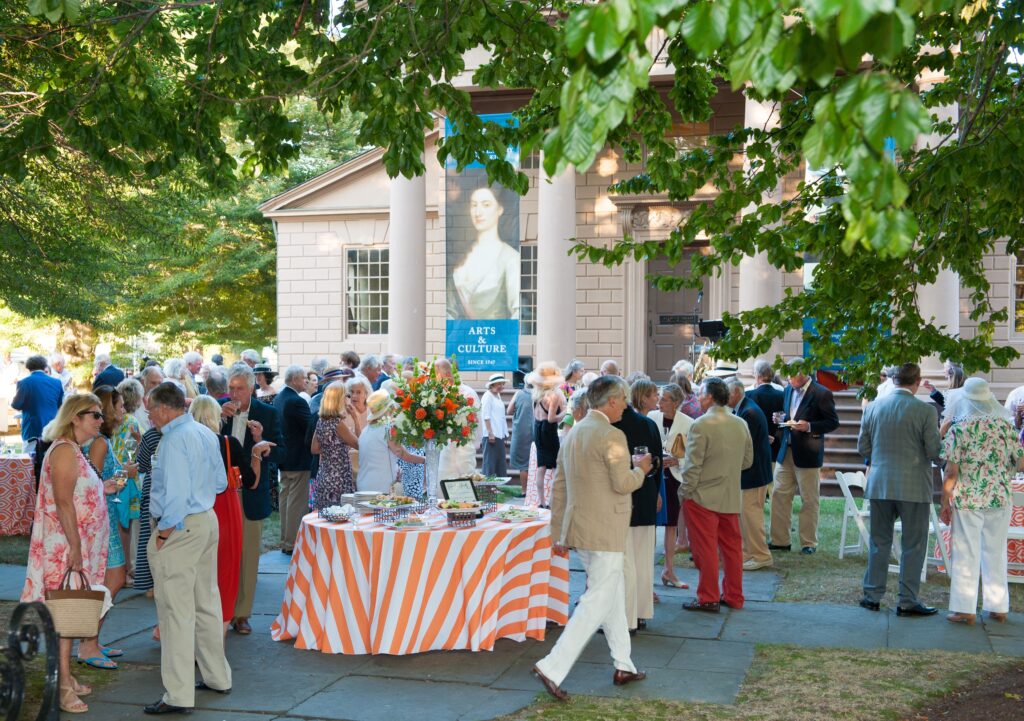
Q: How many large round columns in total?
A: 4